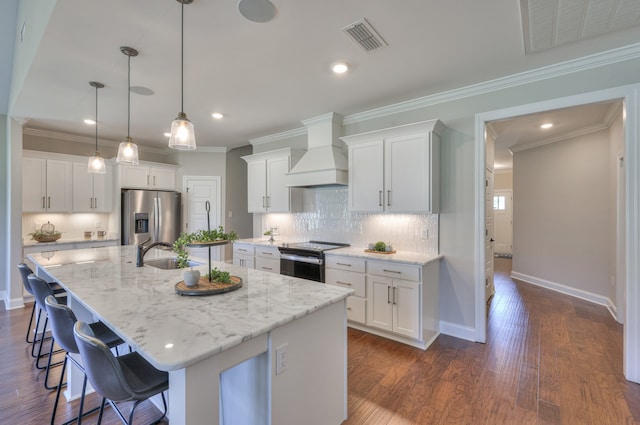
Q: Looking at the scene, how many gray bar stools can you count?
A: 4